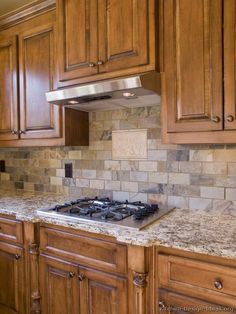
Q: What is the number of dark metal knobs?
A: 11